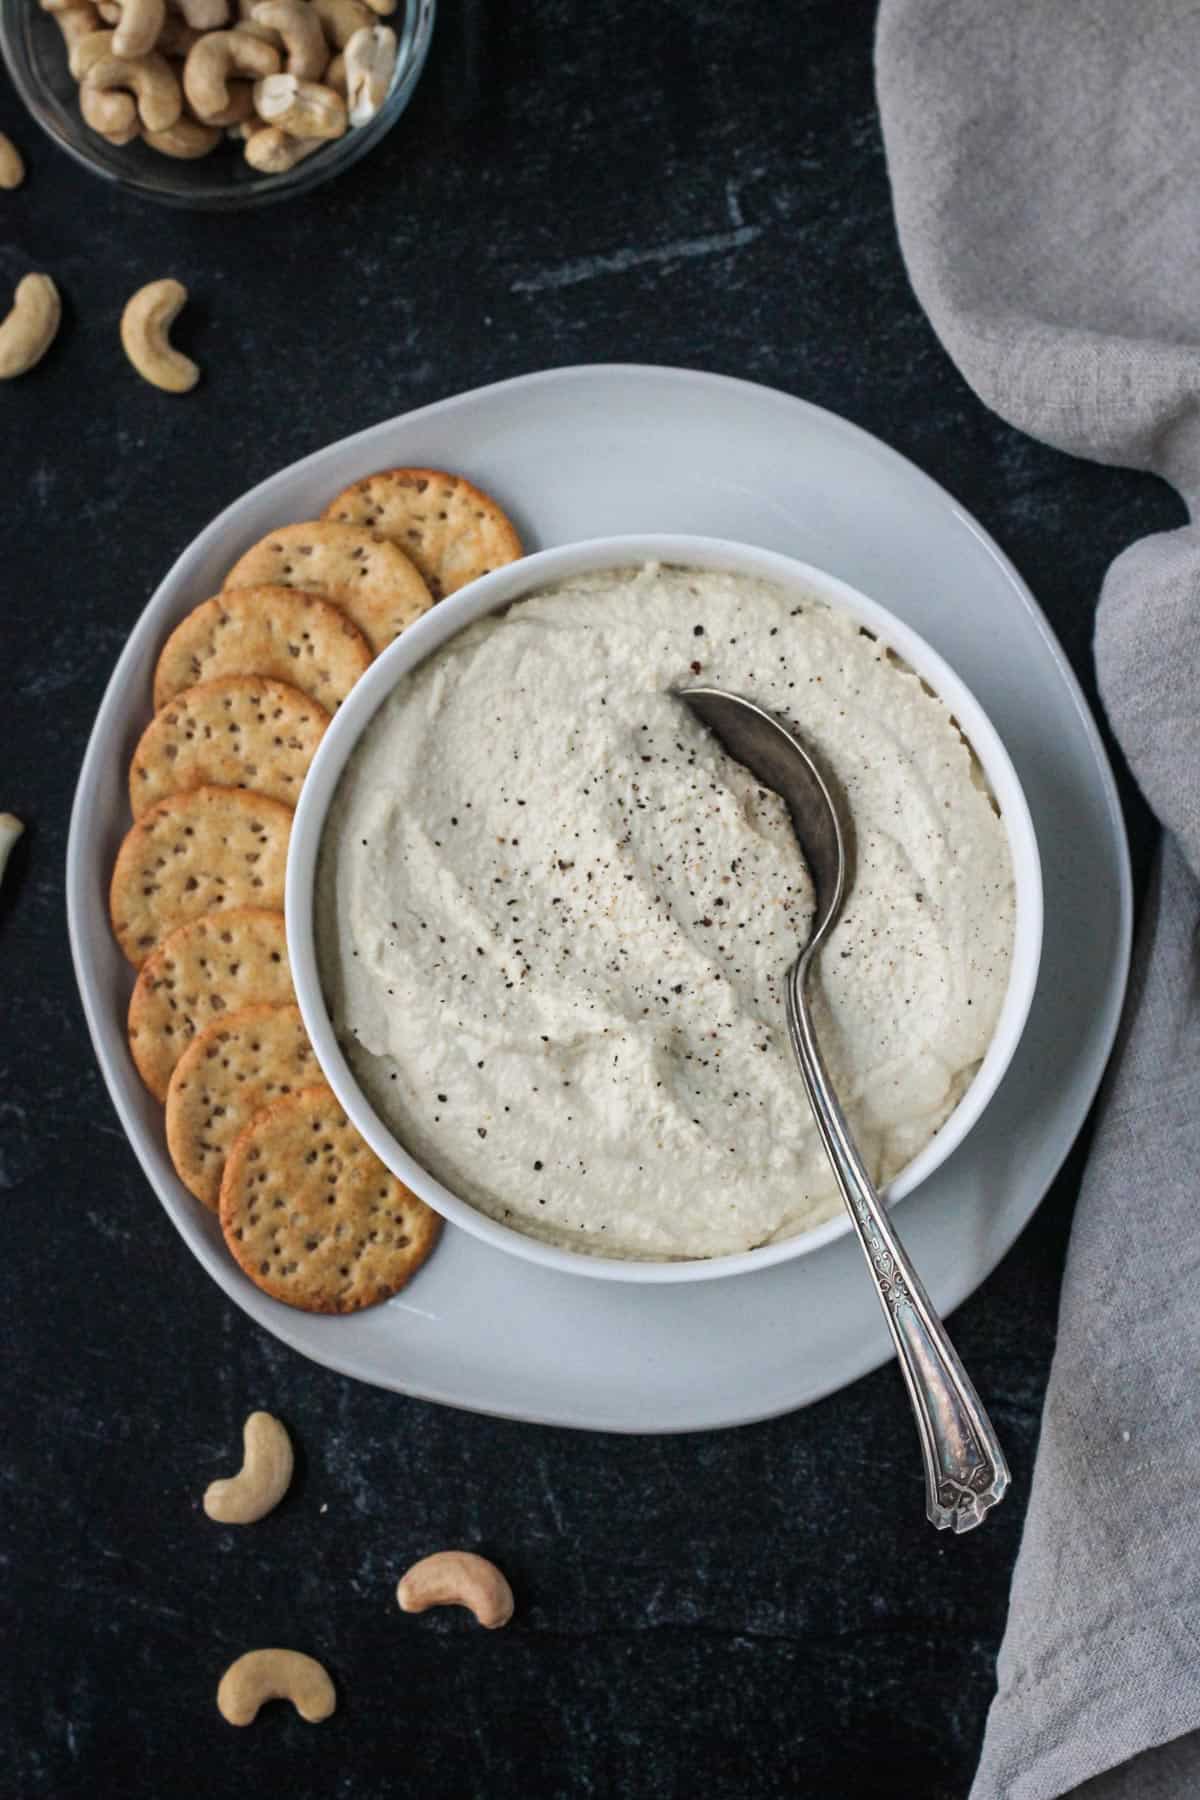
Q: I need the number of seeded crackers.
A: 8